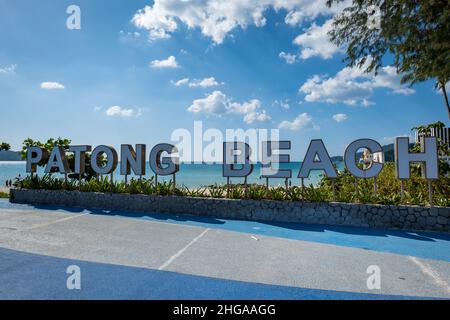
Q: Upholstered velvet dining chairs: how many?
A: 0